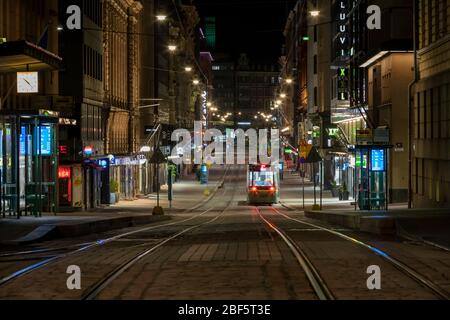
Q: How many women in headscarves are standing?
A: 0